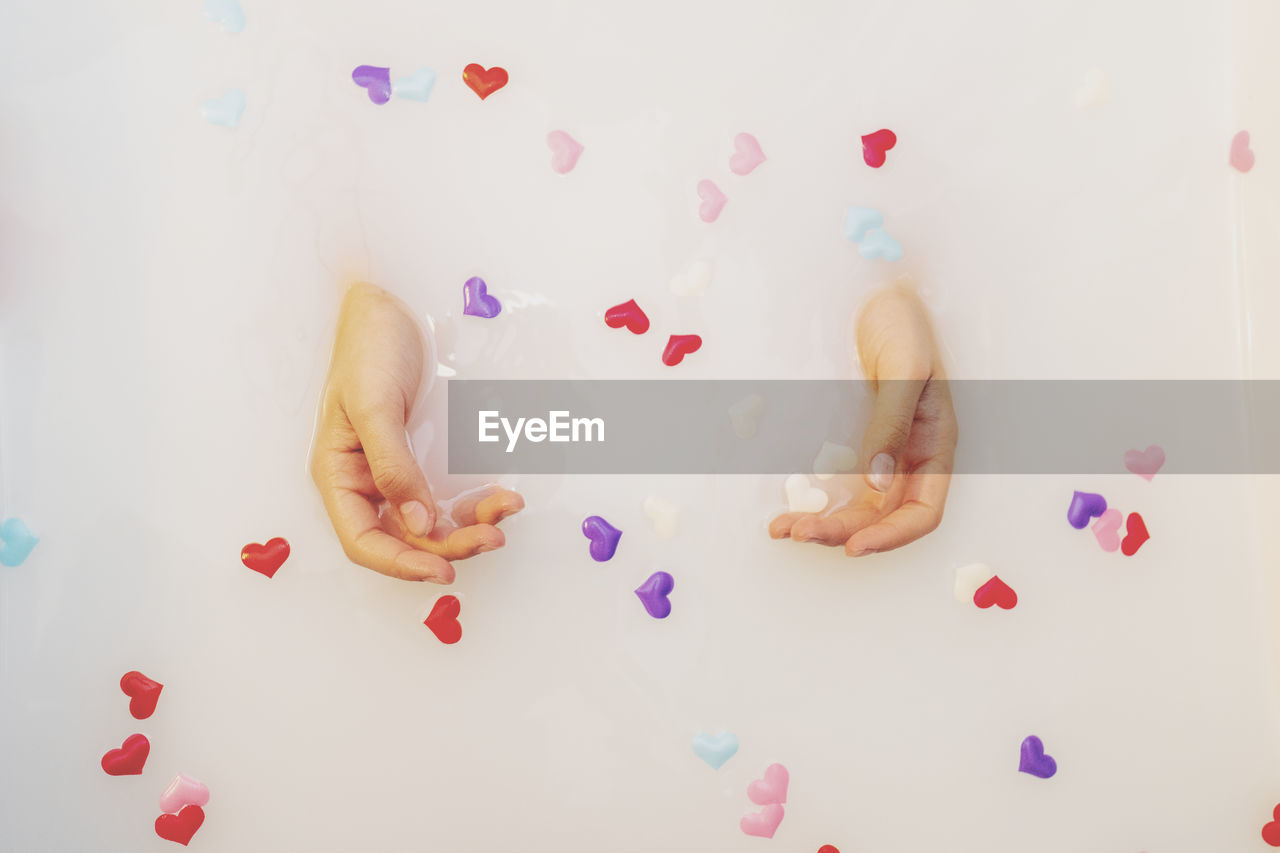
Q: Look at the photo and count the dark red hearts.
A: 13